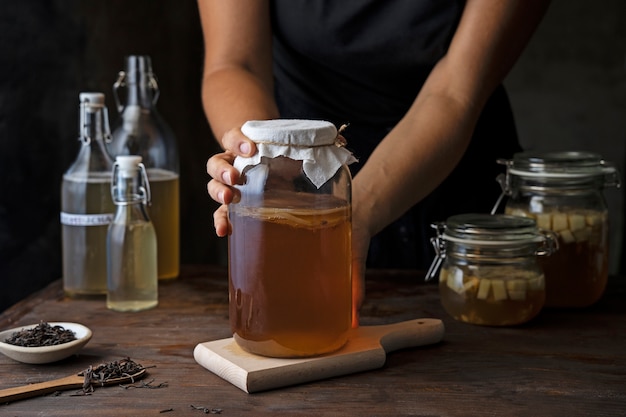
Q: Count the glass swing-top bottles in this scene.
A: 3